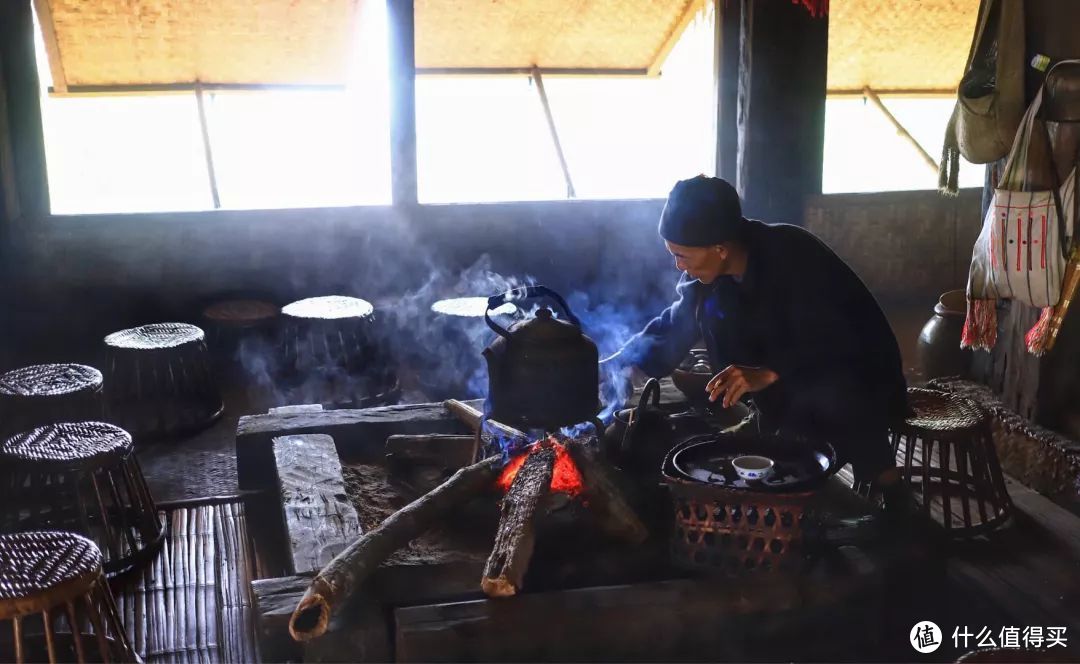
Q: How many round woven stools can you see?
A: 8